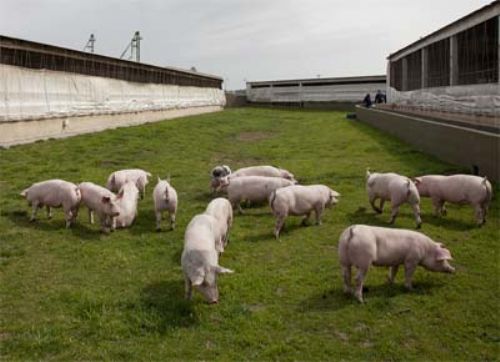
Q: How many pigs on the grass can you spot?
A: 14